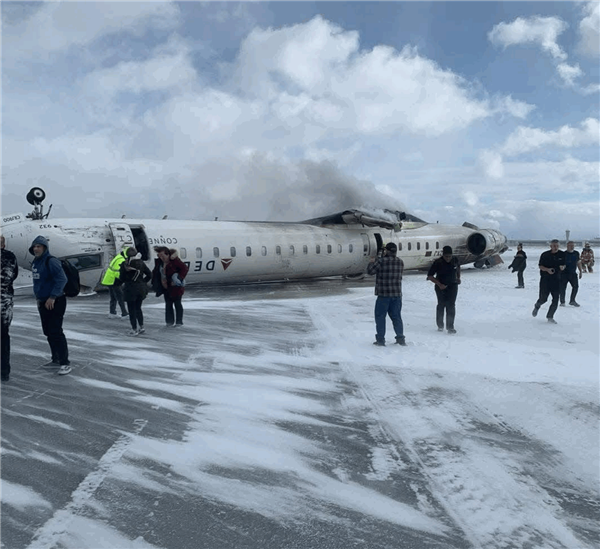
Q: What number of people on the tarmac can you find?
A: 11